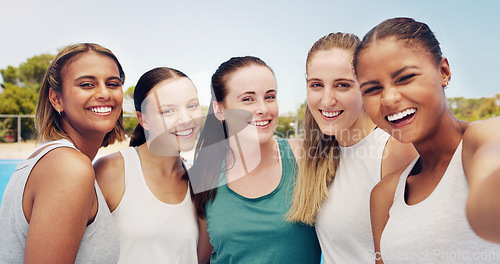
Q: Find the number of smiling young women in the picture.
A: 5